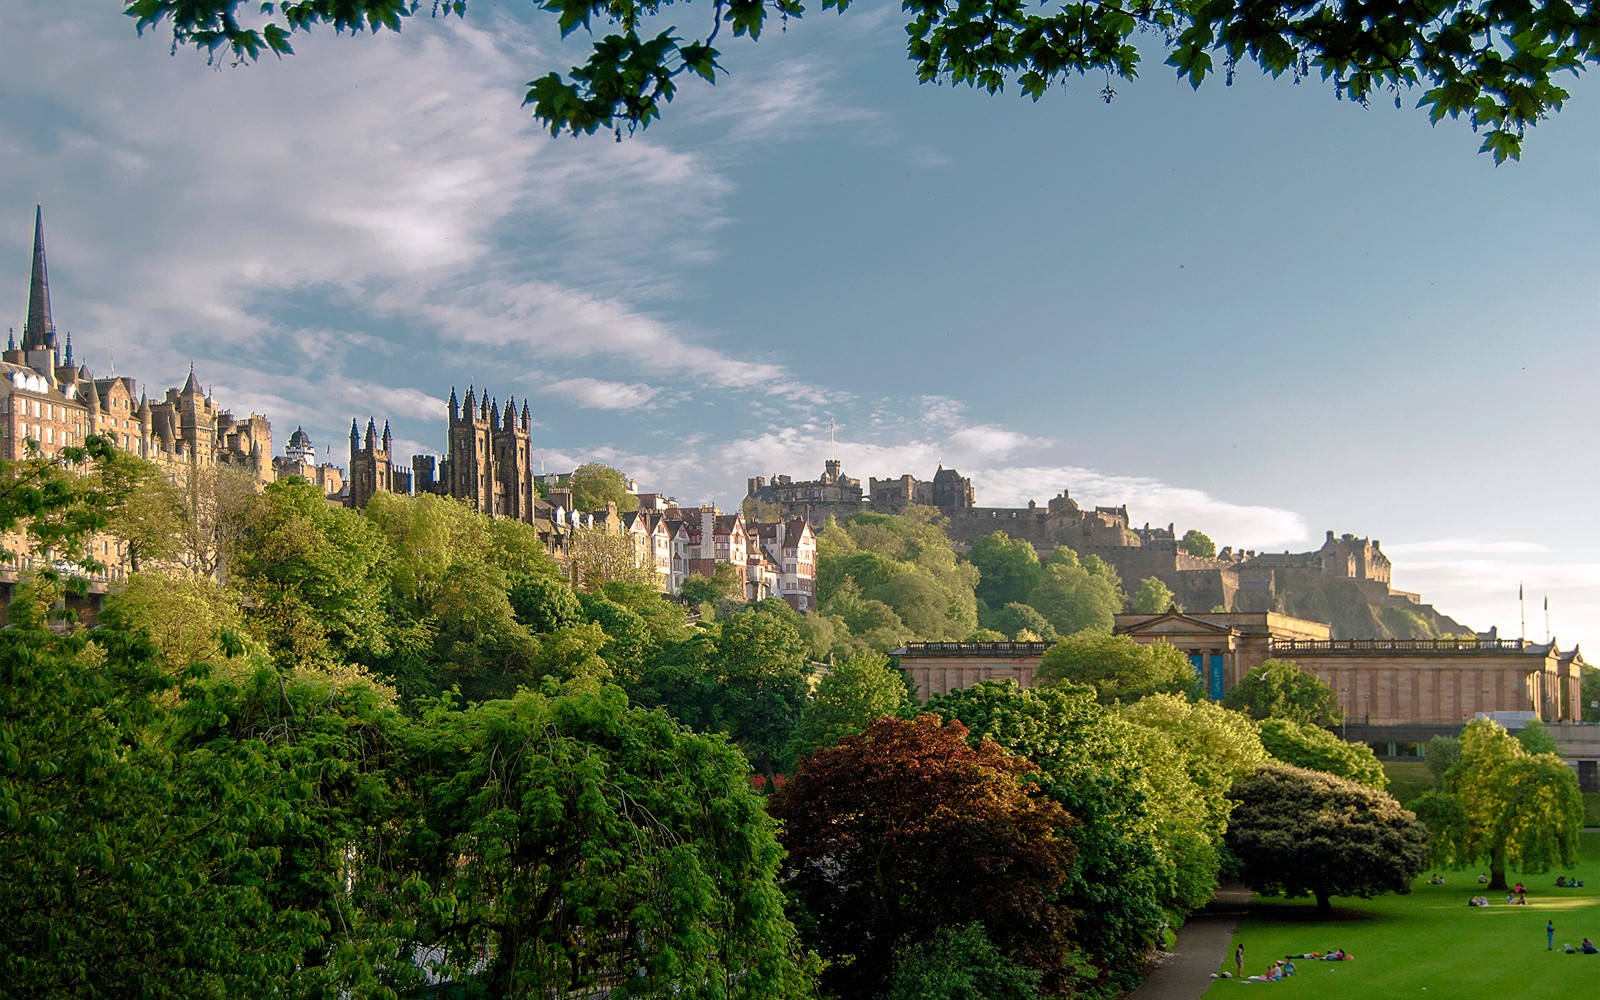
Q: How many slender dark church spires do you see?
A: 1